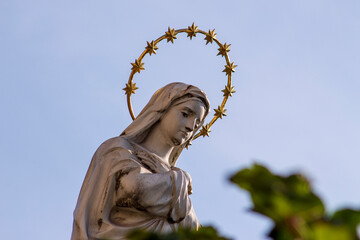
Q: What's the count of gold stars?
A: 12